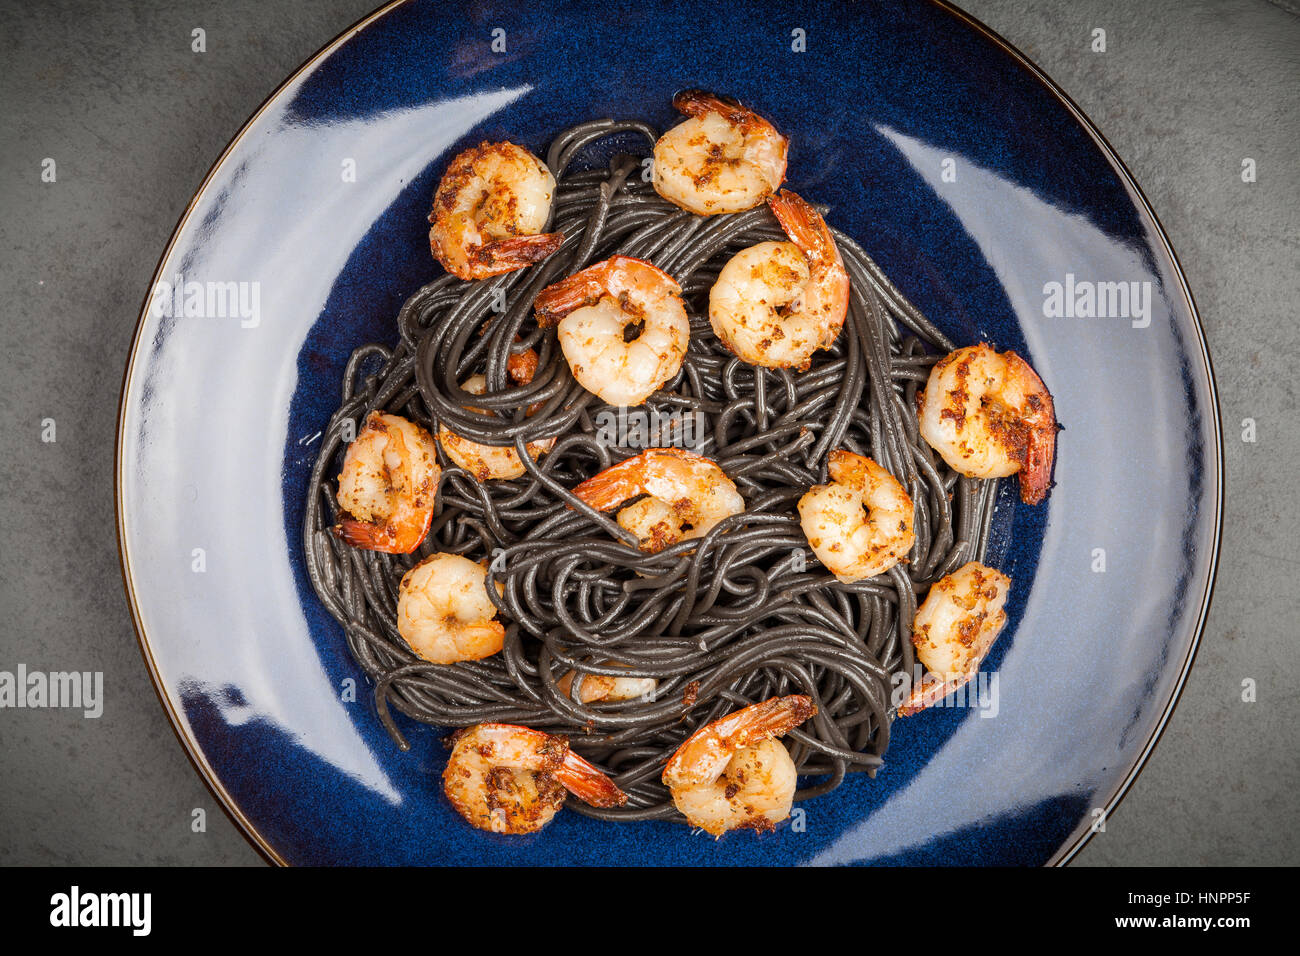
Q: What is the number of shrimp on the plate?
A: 14